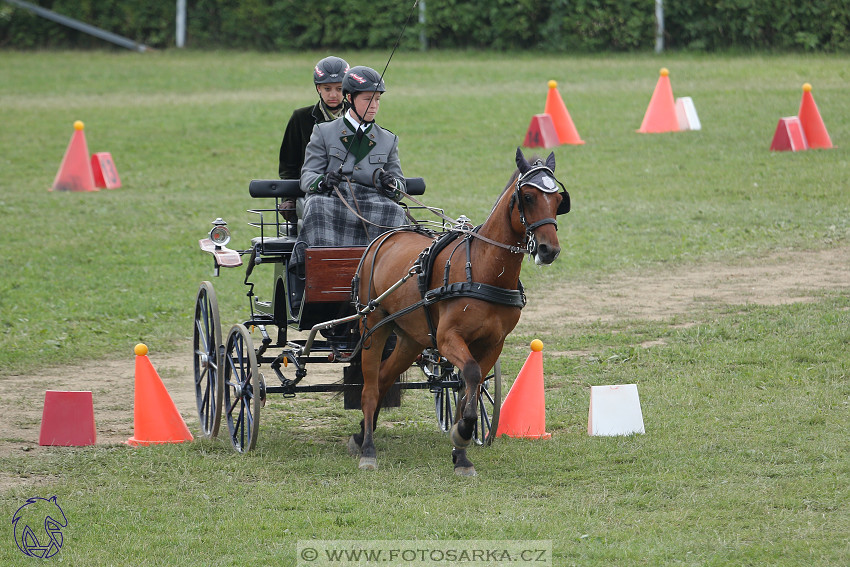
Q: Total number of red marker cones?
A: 6